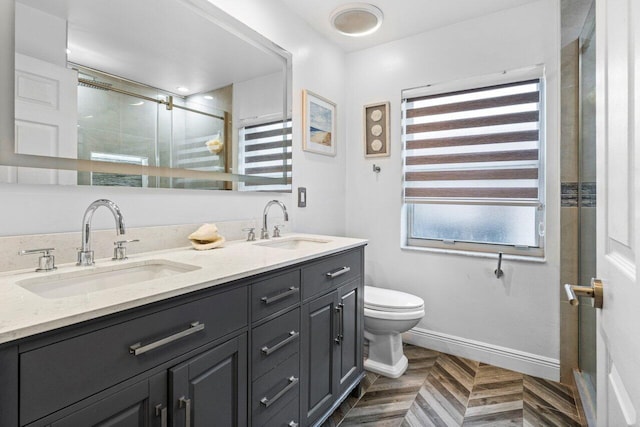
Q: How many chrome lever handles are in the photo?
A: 4